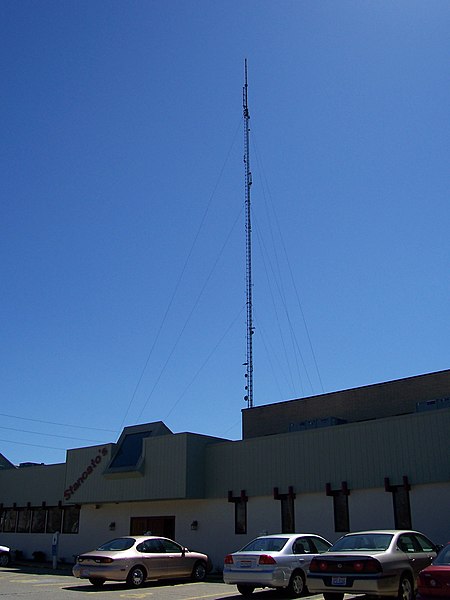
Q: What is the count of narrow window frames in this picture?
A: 4